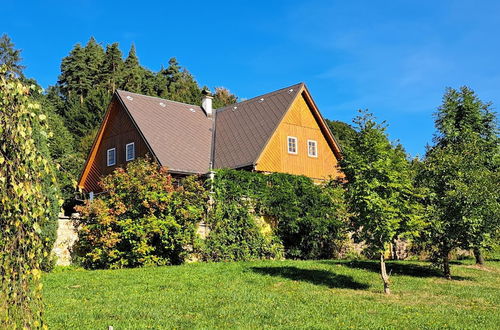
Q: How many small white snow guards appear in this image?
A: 6